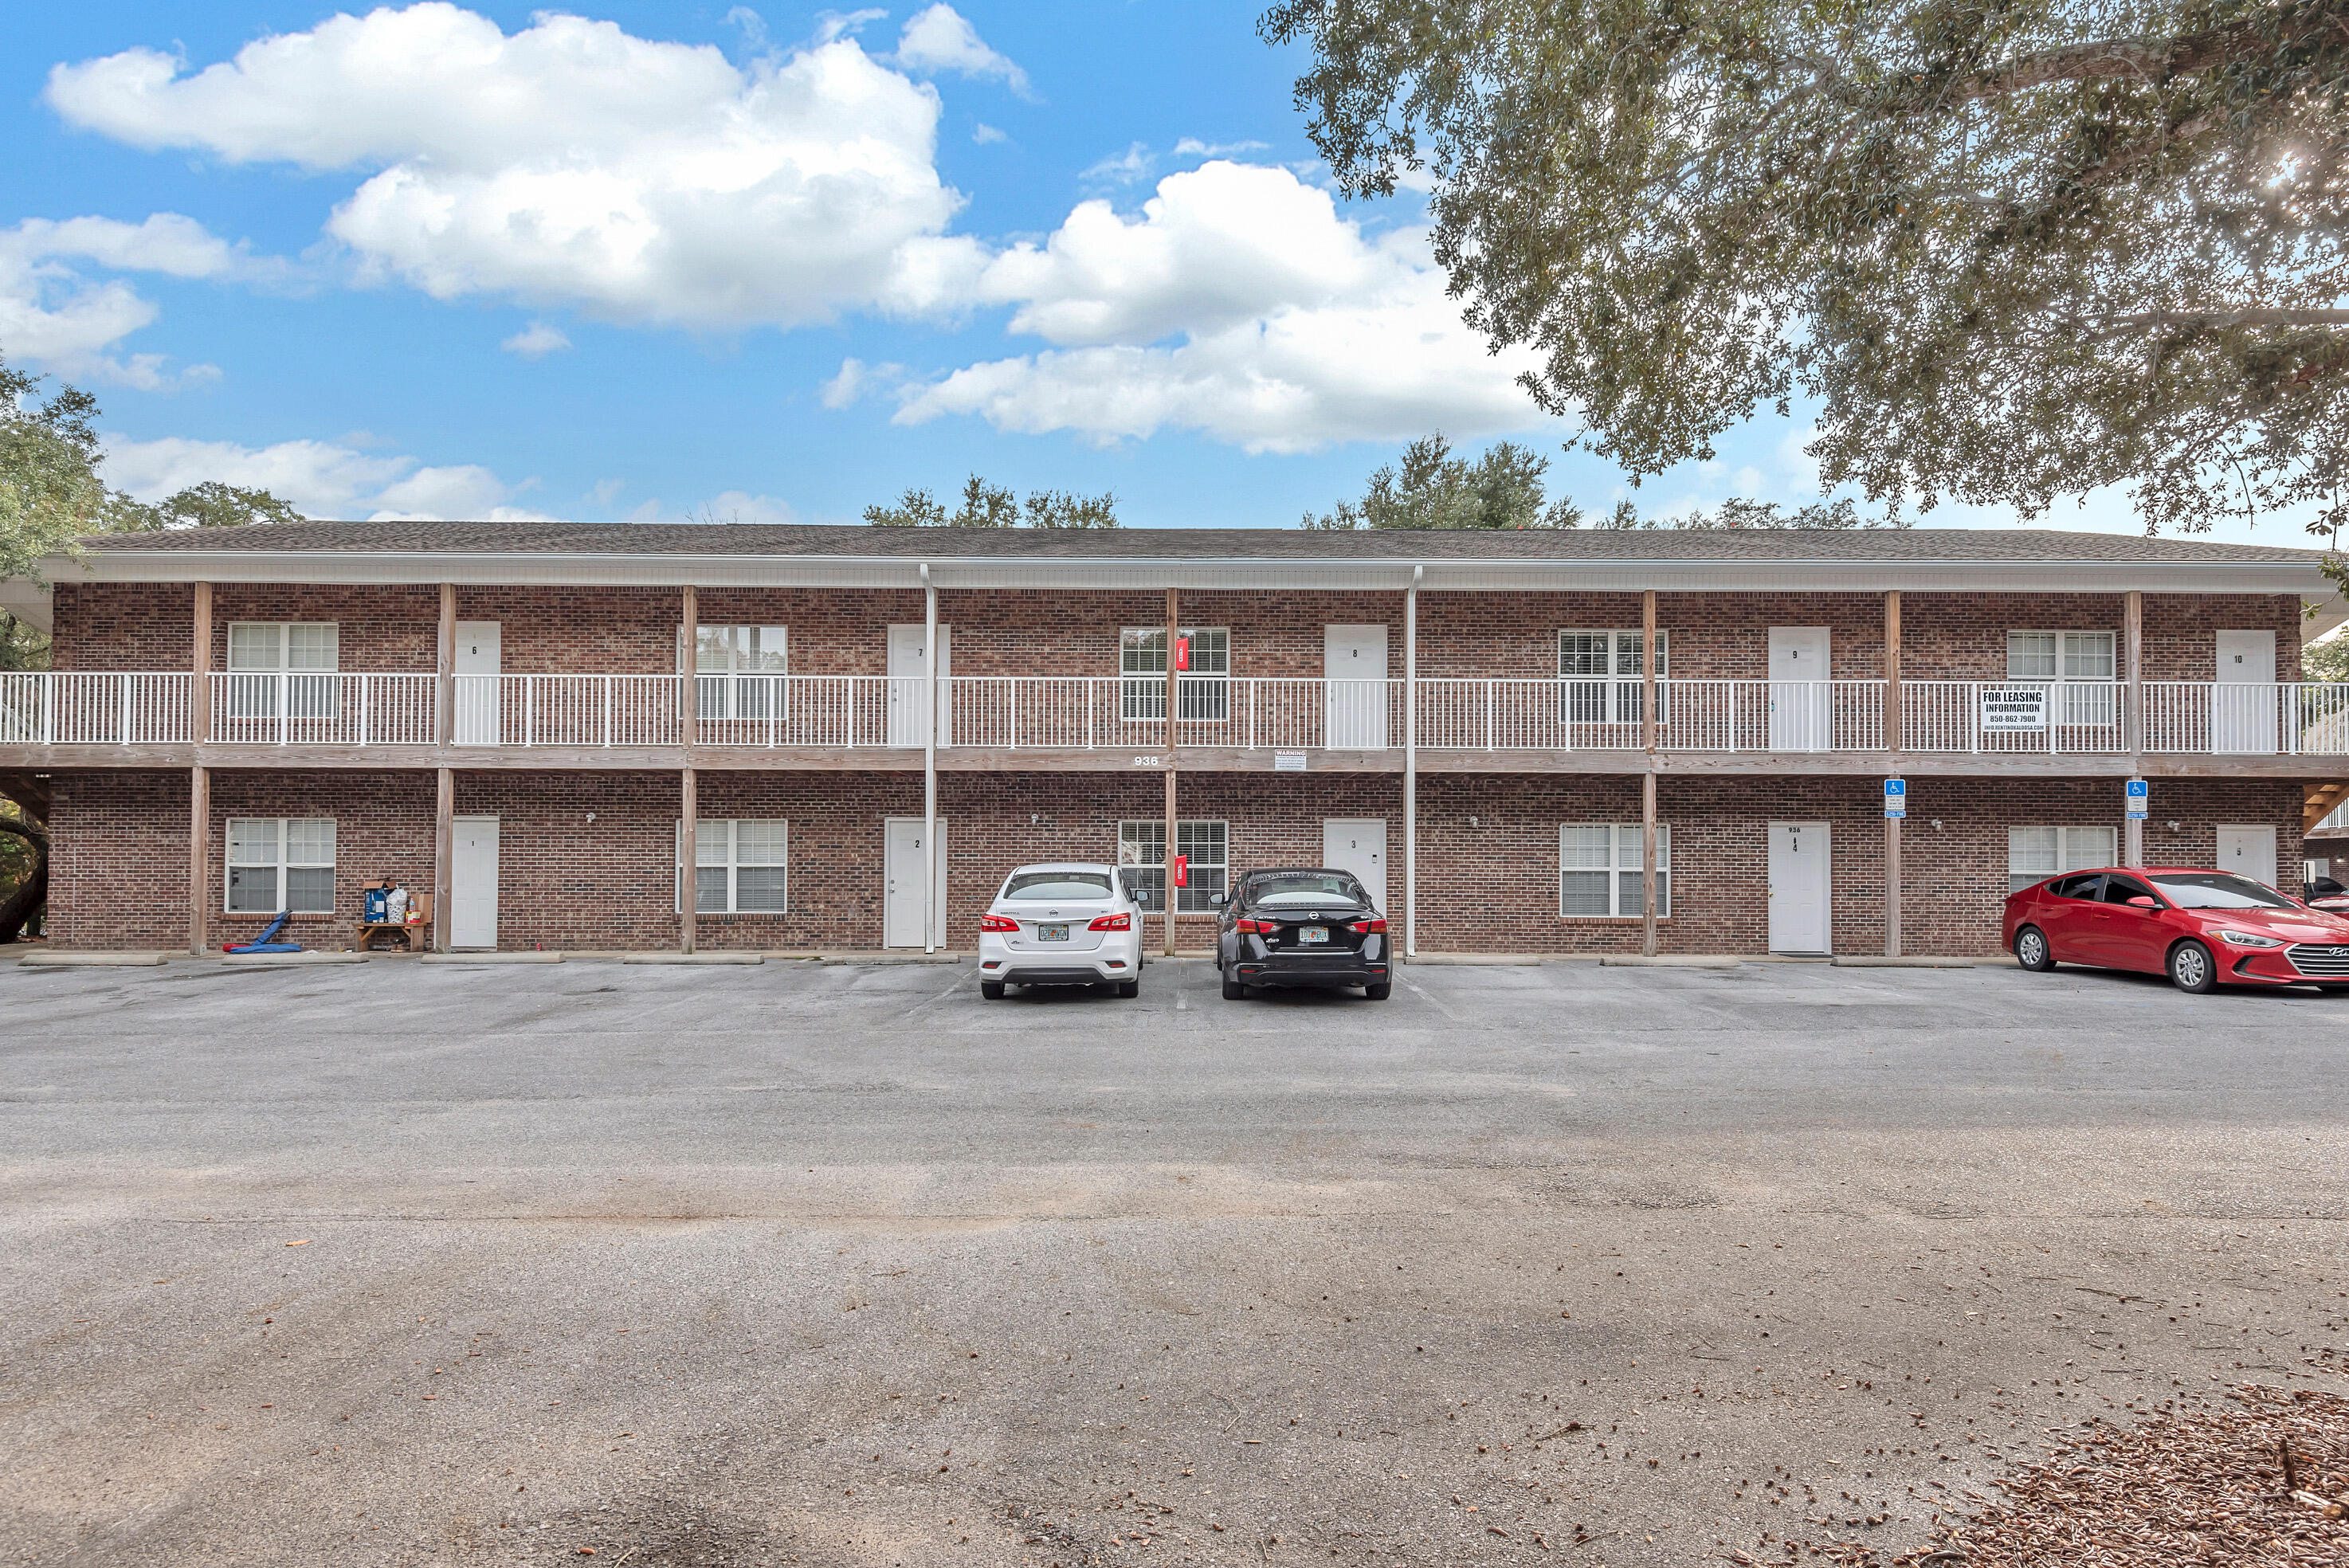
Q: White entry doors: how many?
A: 10